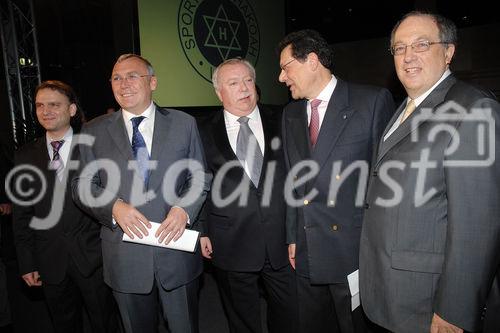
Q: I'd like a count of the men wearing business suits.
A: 5